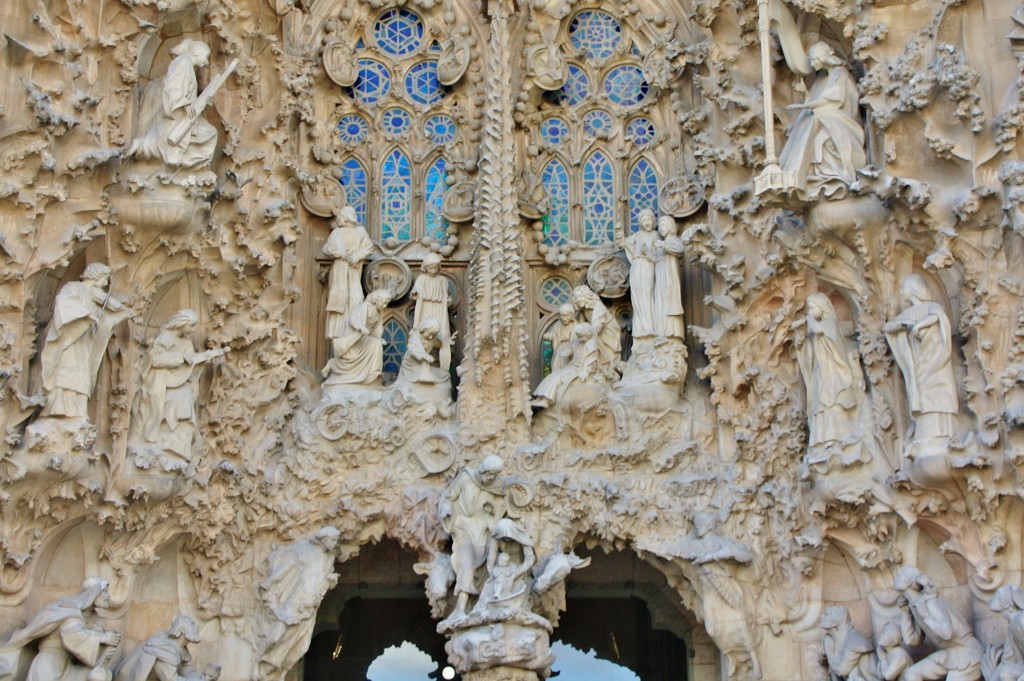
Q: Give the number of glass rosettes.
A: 13